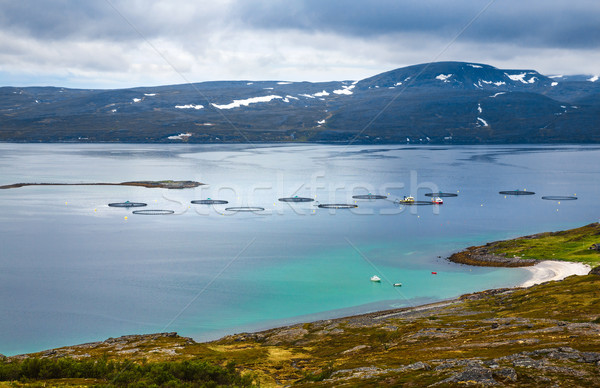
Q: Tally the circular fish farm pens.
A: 11